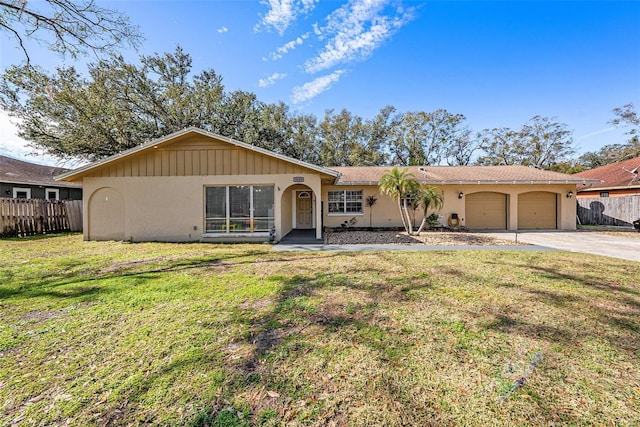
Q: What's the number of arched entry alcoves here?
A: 1